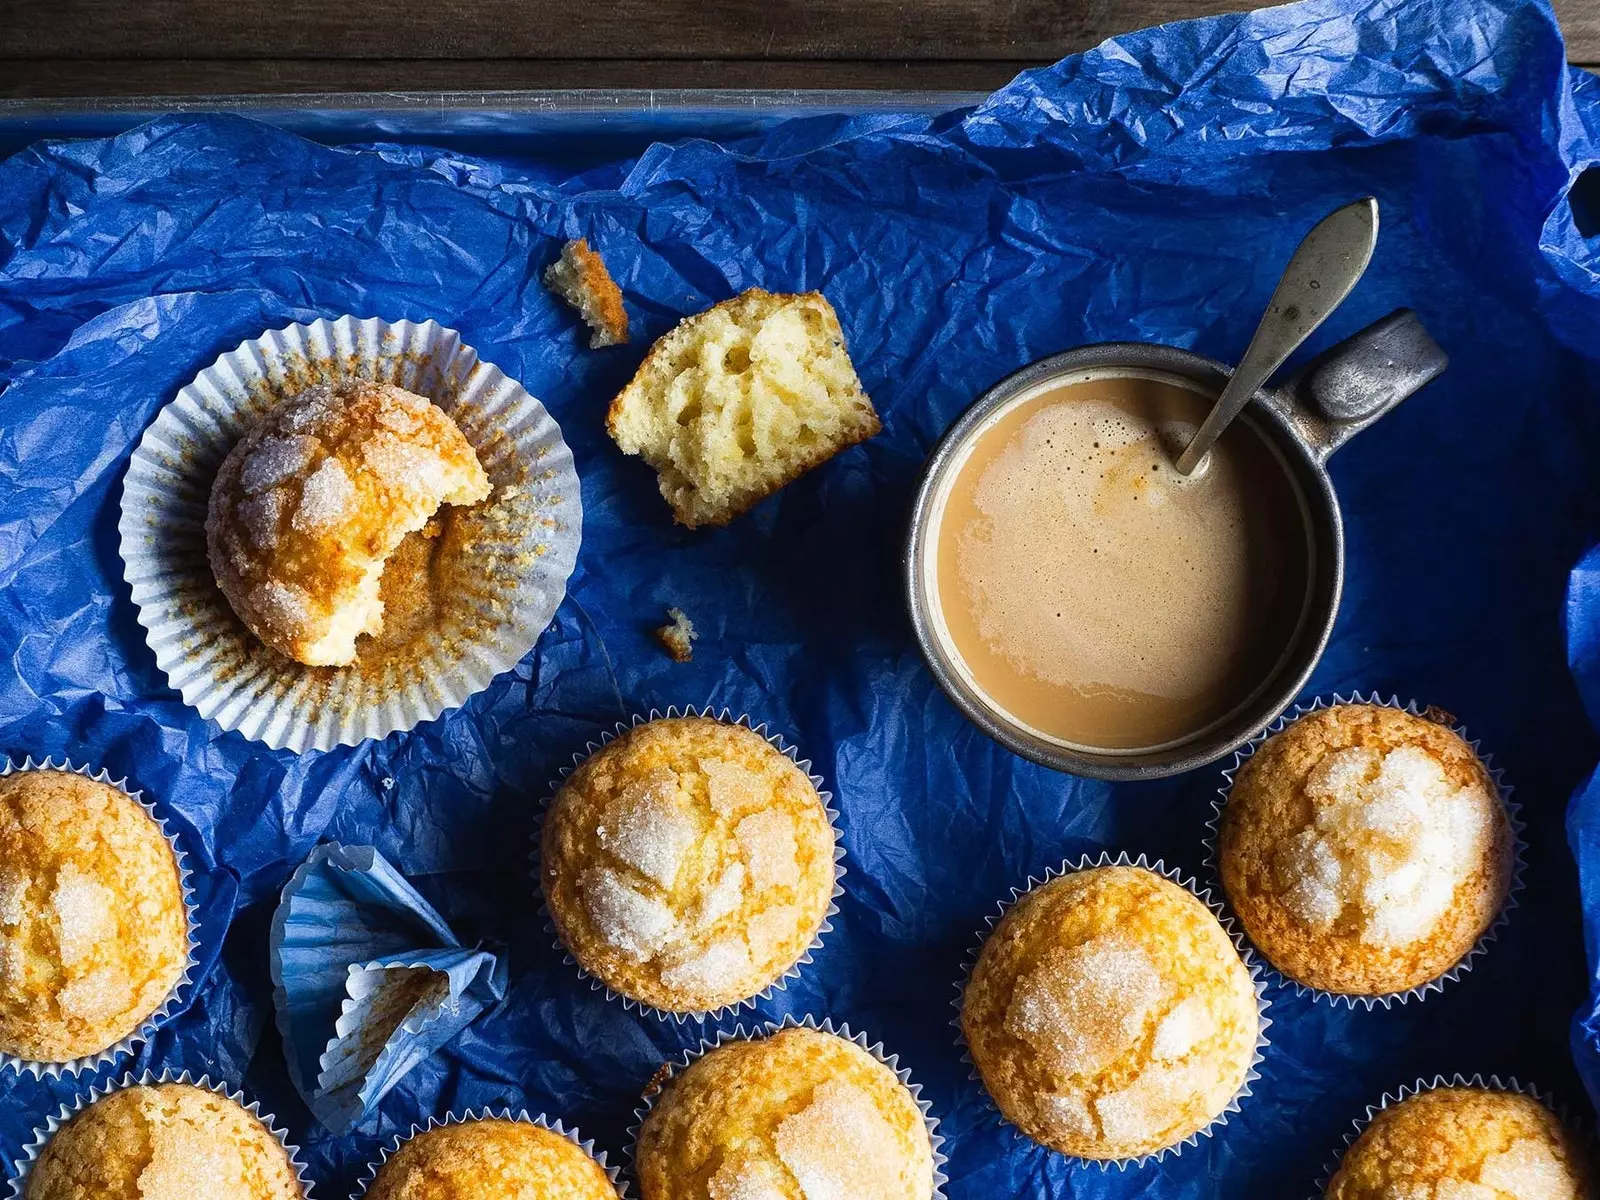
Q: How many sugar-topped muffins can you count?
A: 9